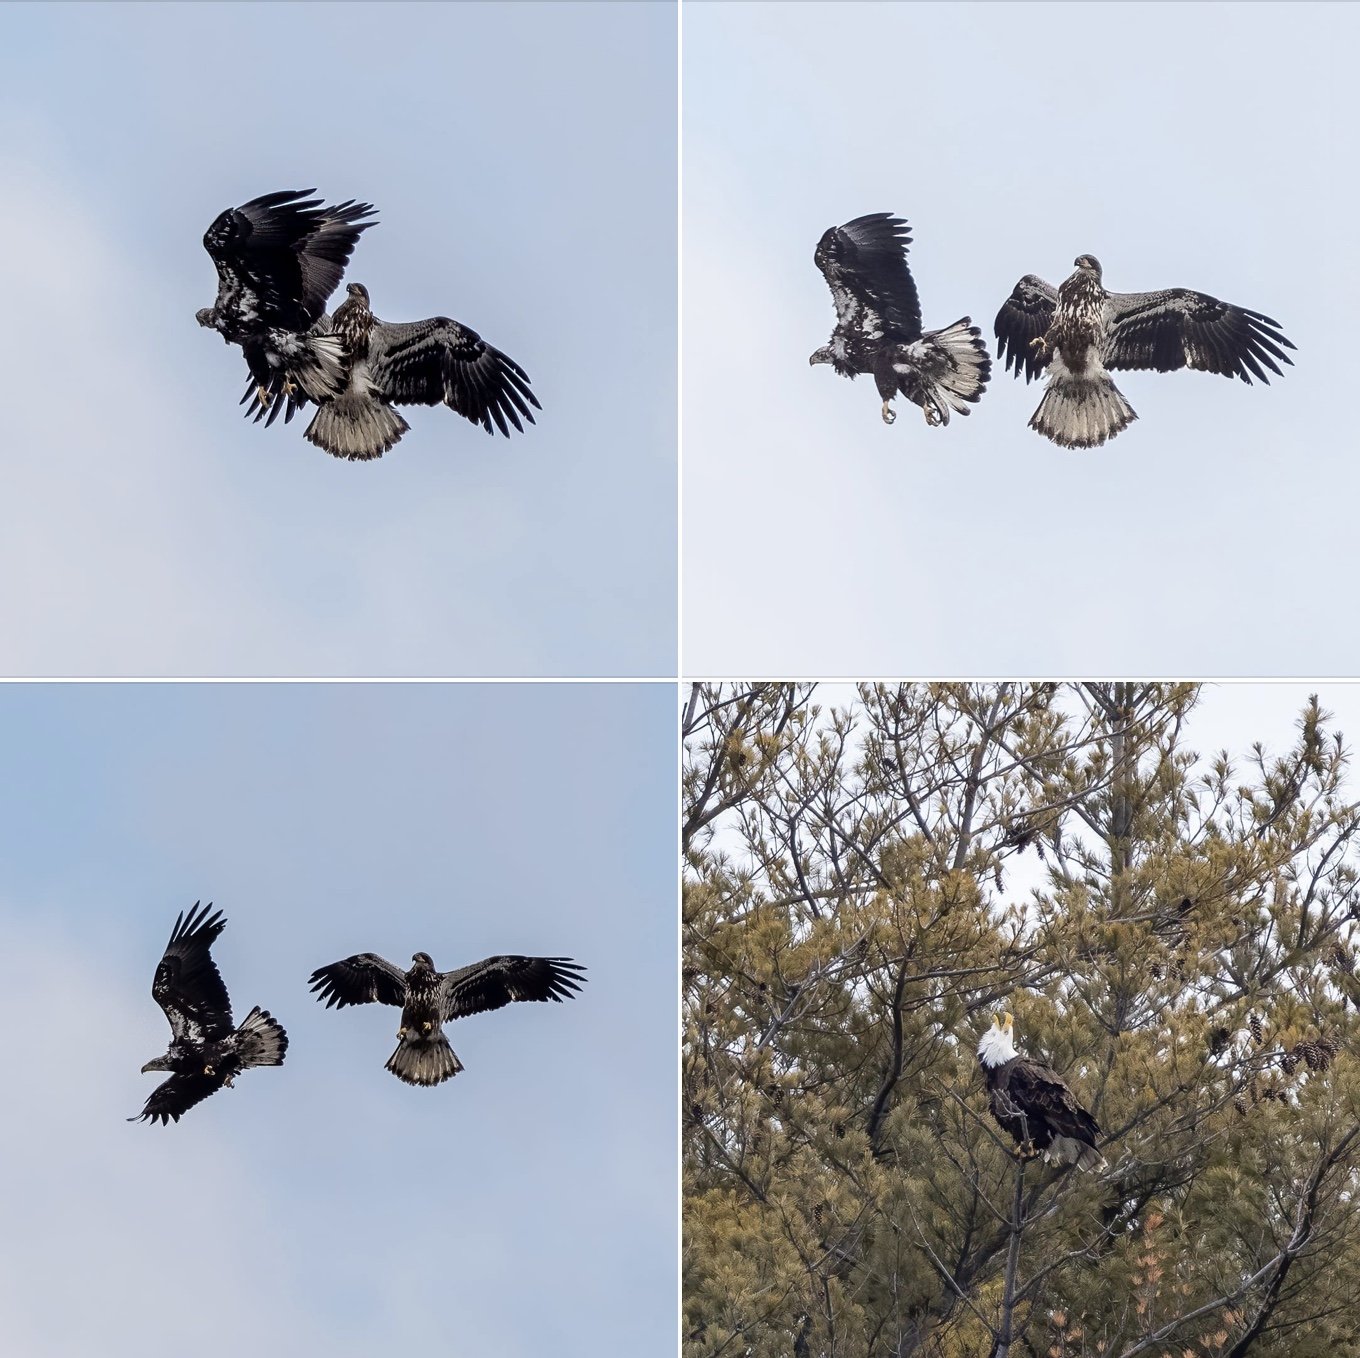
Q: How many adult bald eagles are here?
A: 1